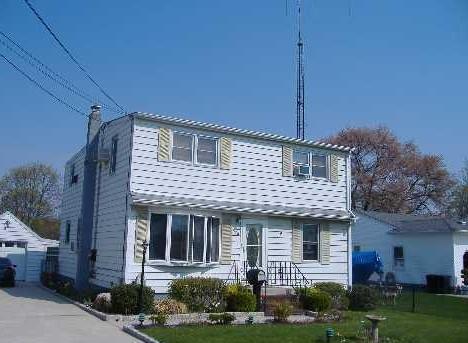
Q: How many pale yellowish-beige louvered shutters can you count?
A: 8